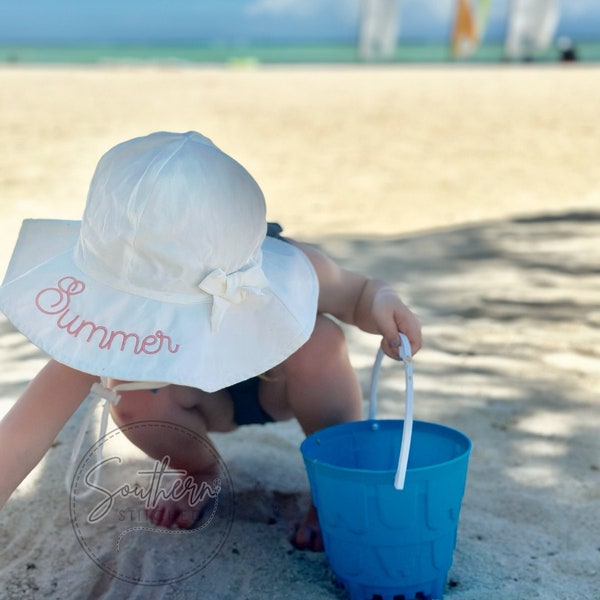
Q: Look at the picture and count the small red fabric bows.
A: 0